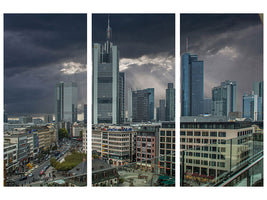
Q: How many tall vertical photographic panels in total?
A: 3